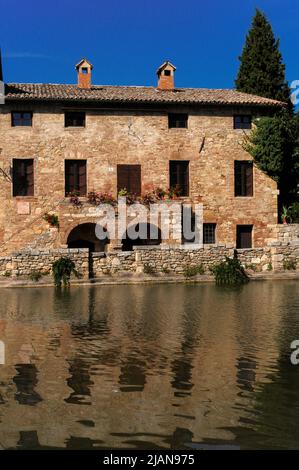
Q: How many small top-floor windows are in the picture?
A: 4